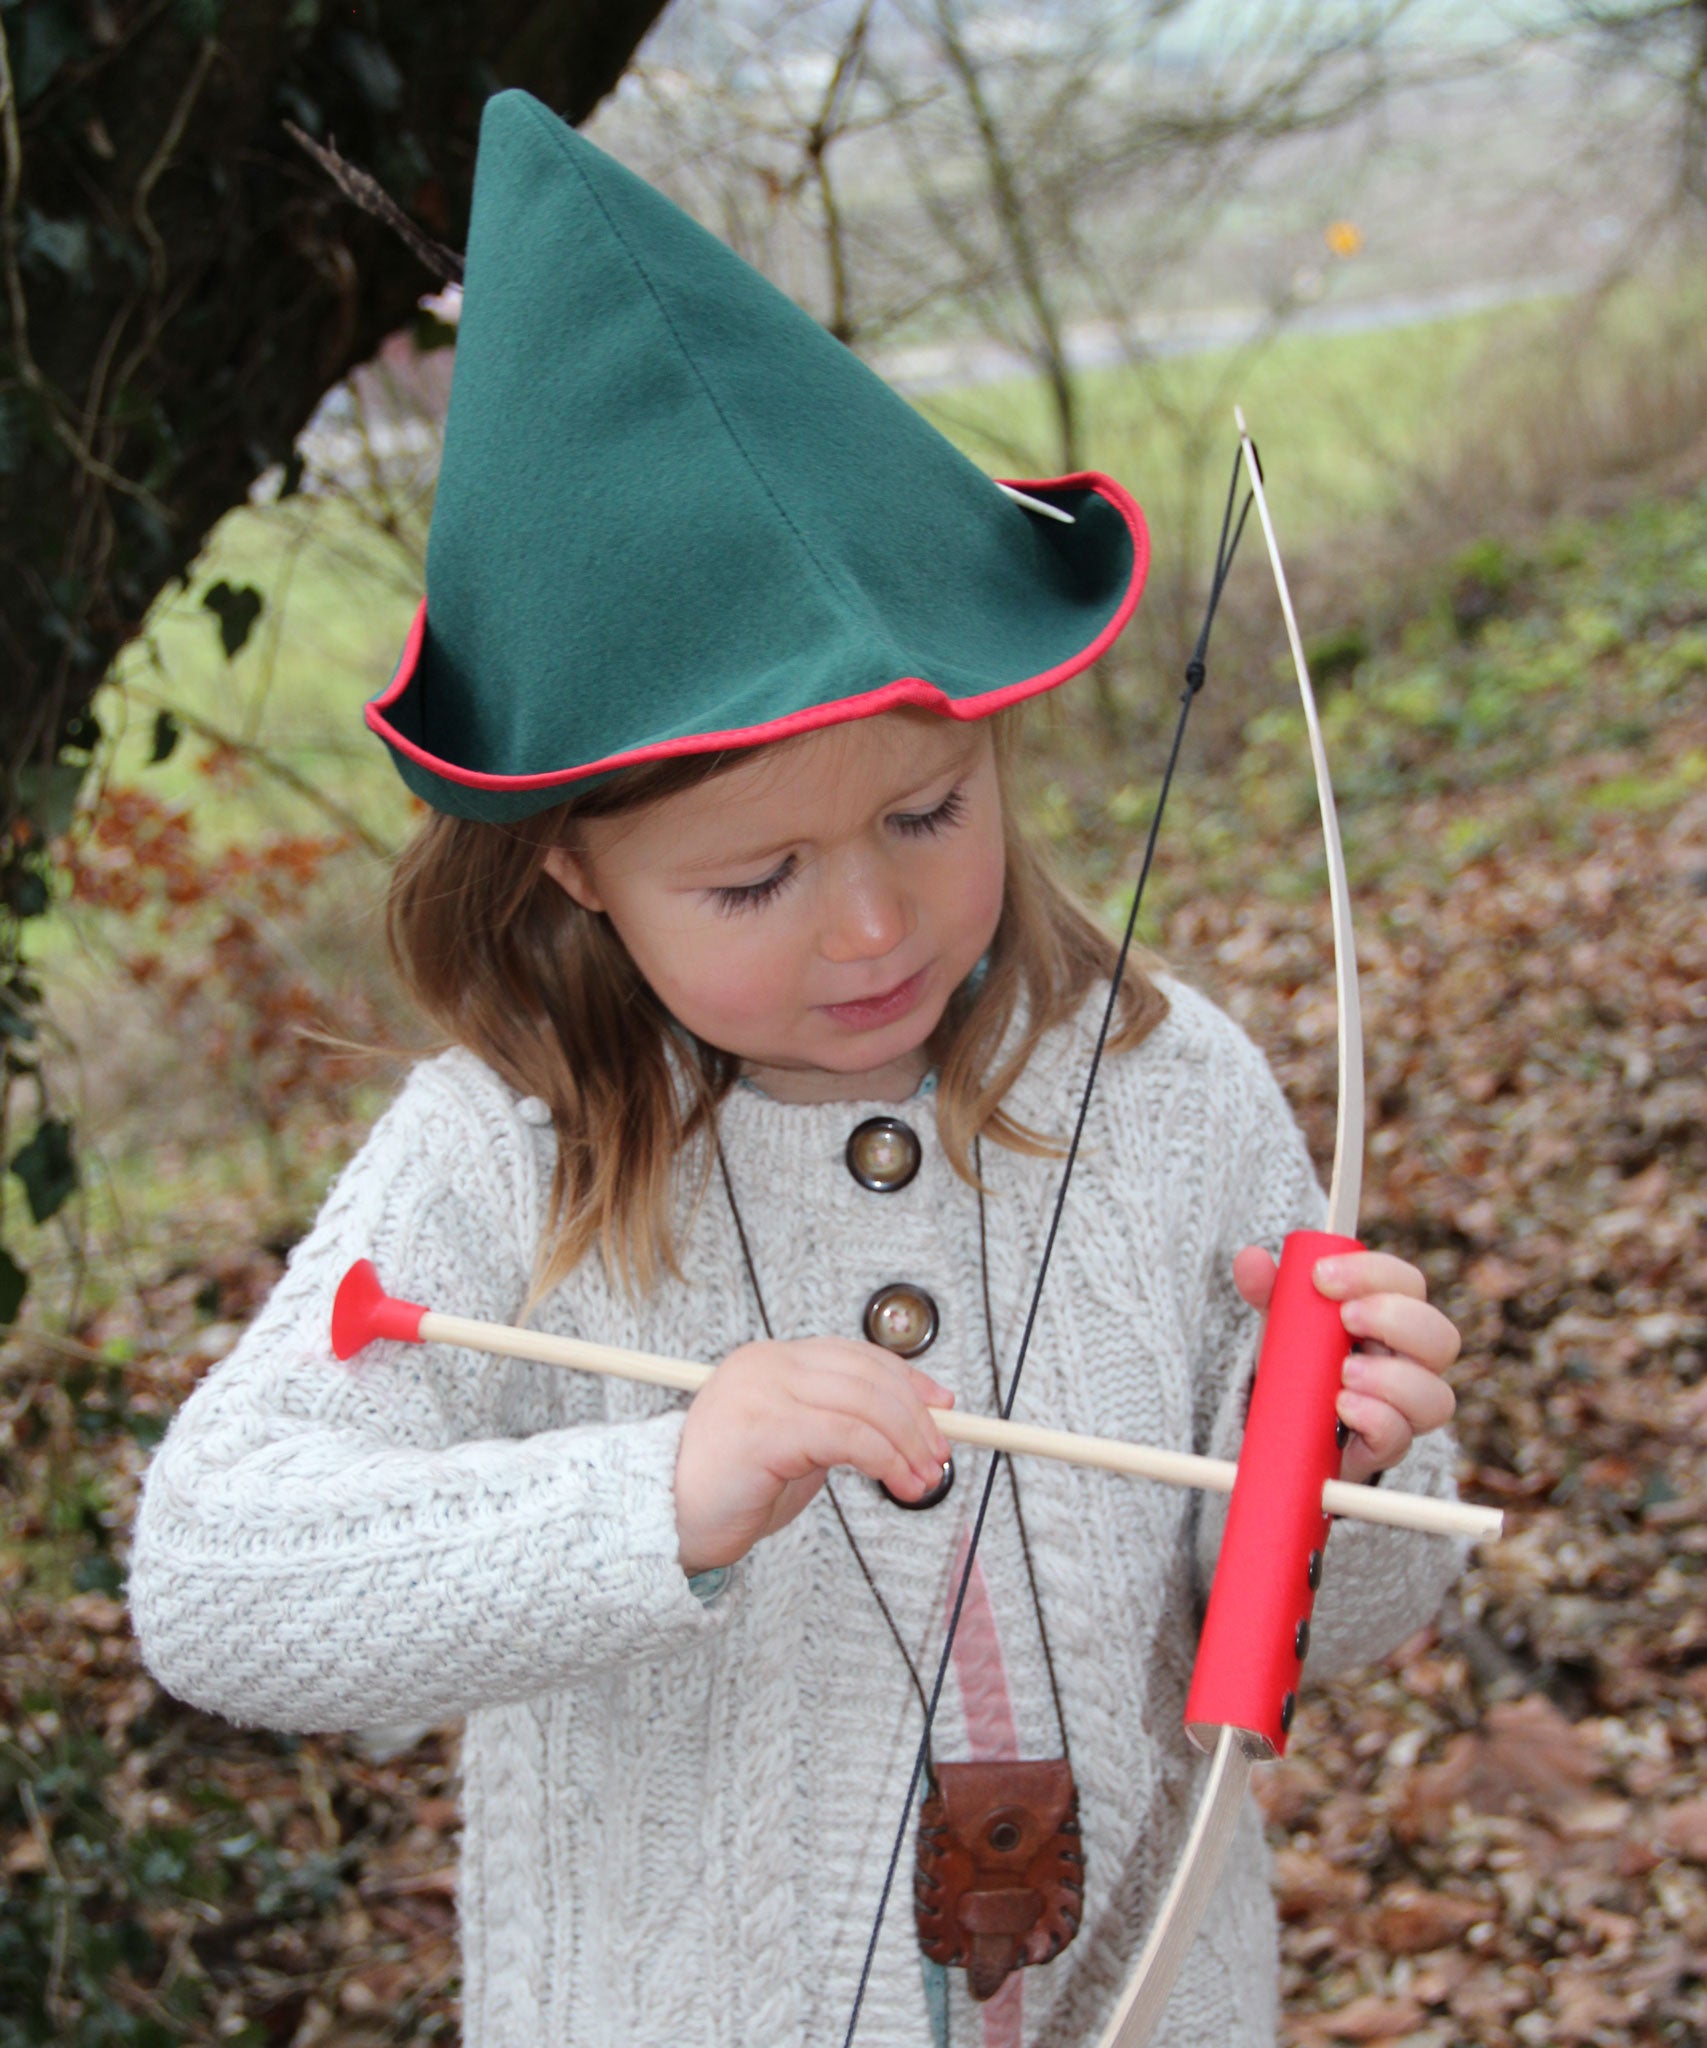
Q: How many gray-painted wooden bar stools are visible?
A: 0